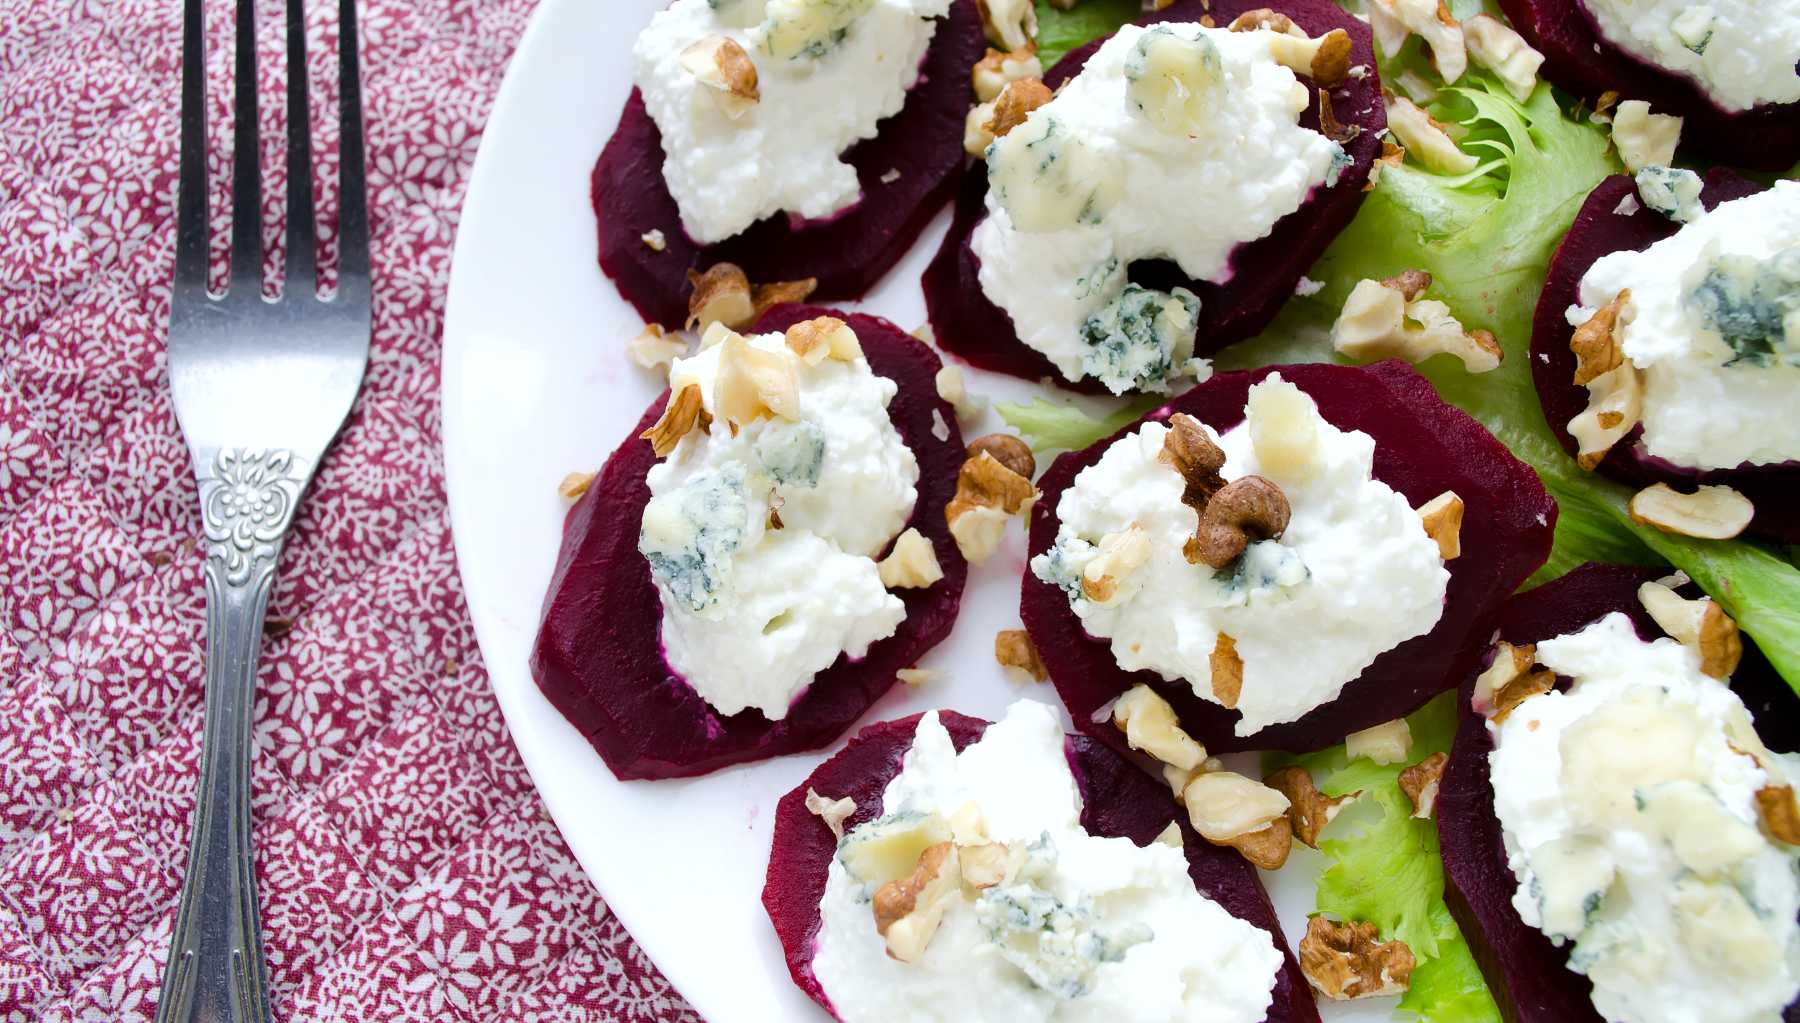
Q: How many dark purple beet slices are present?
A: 8